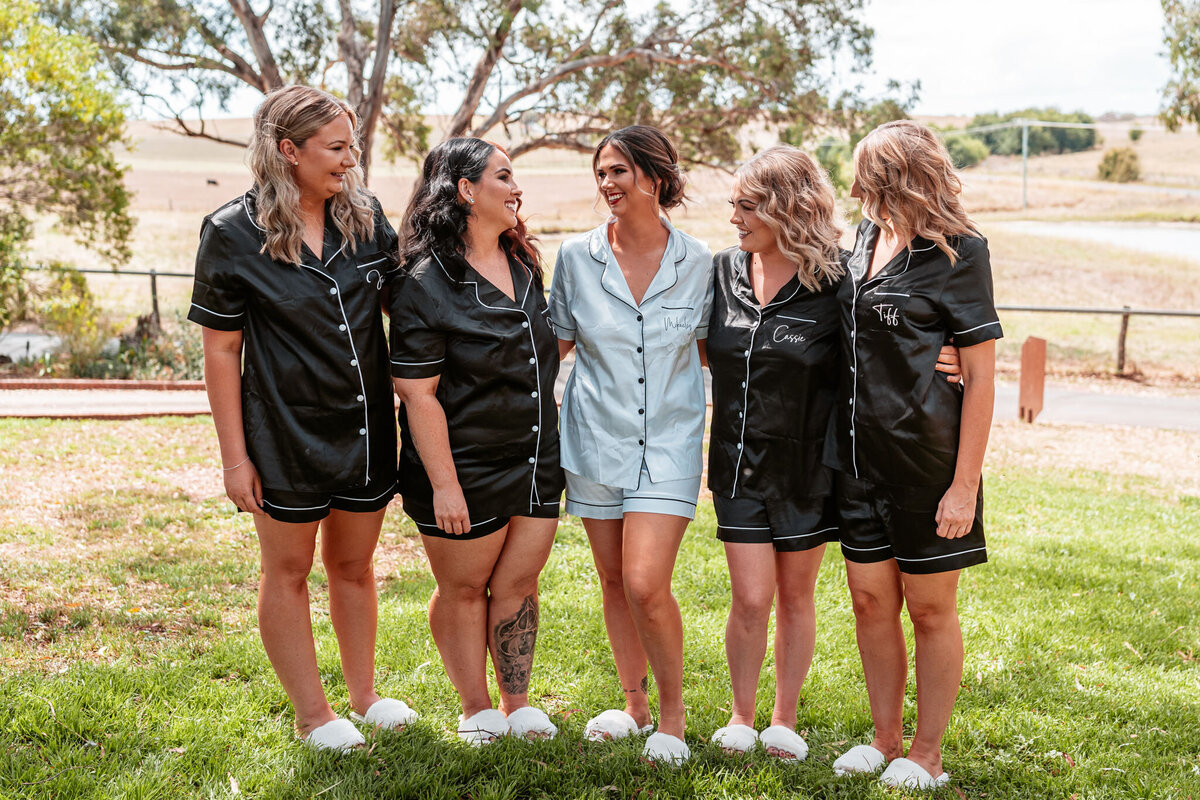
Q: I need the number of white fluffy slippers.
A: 10